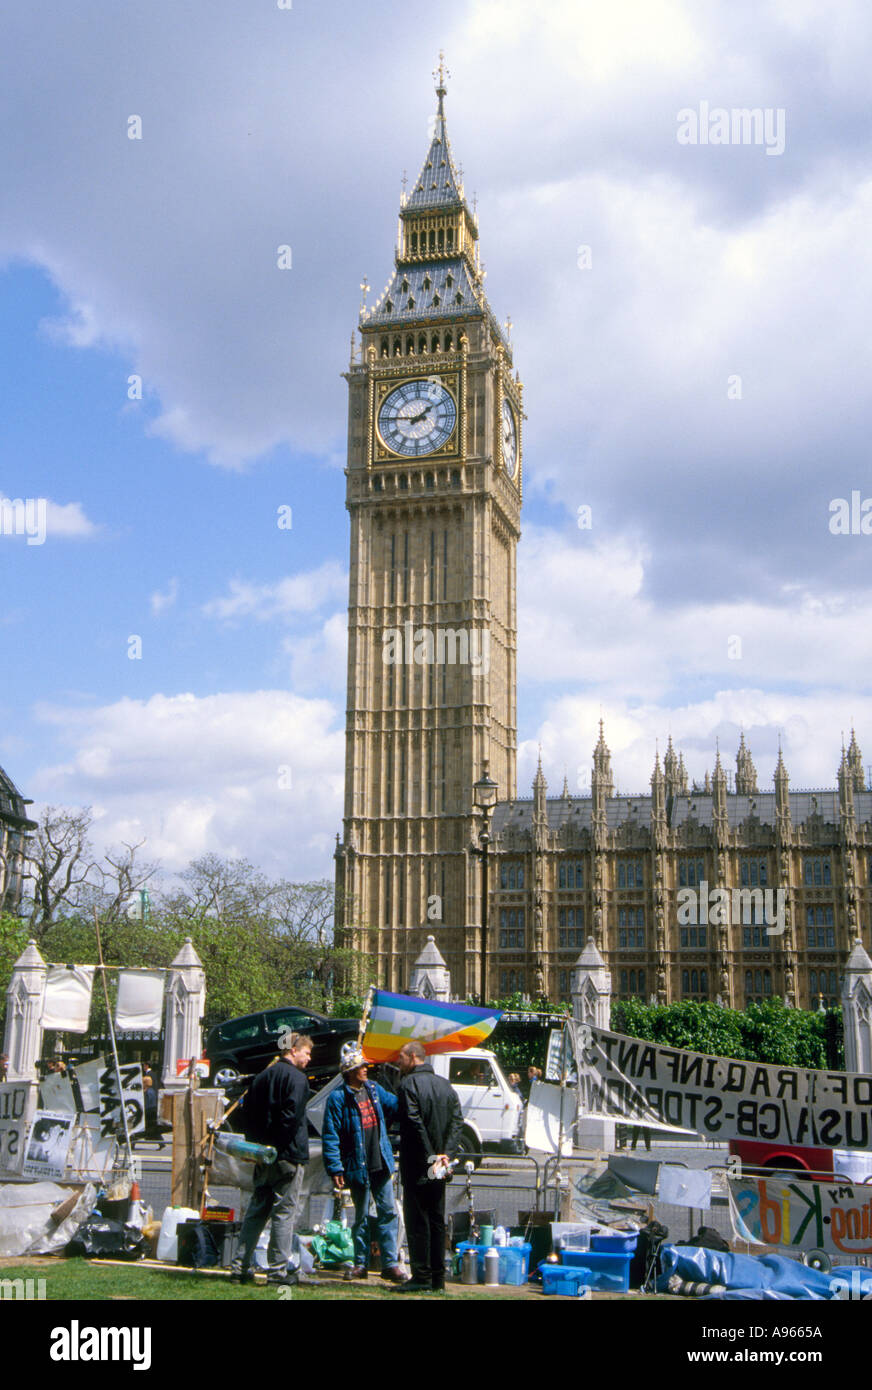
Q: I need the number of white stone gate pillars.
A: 5